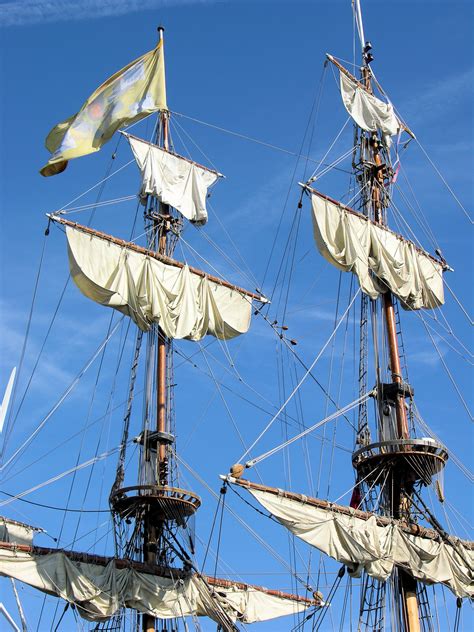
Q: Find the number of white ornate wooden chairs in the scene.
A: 0